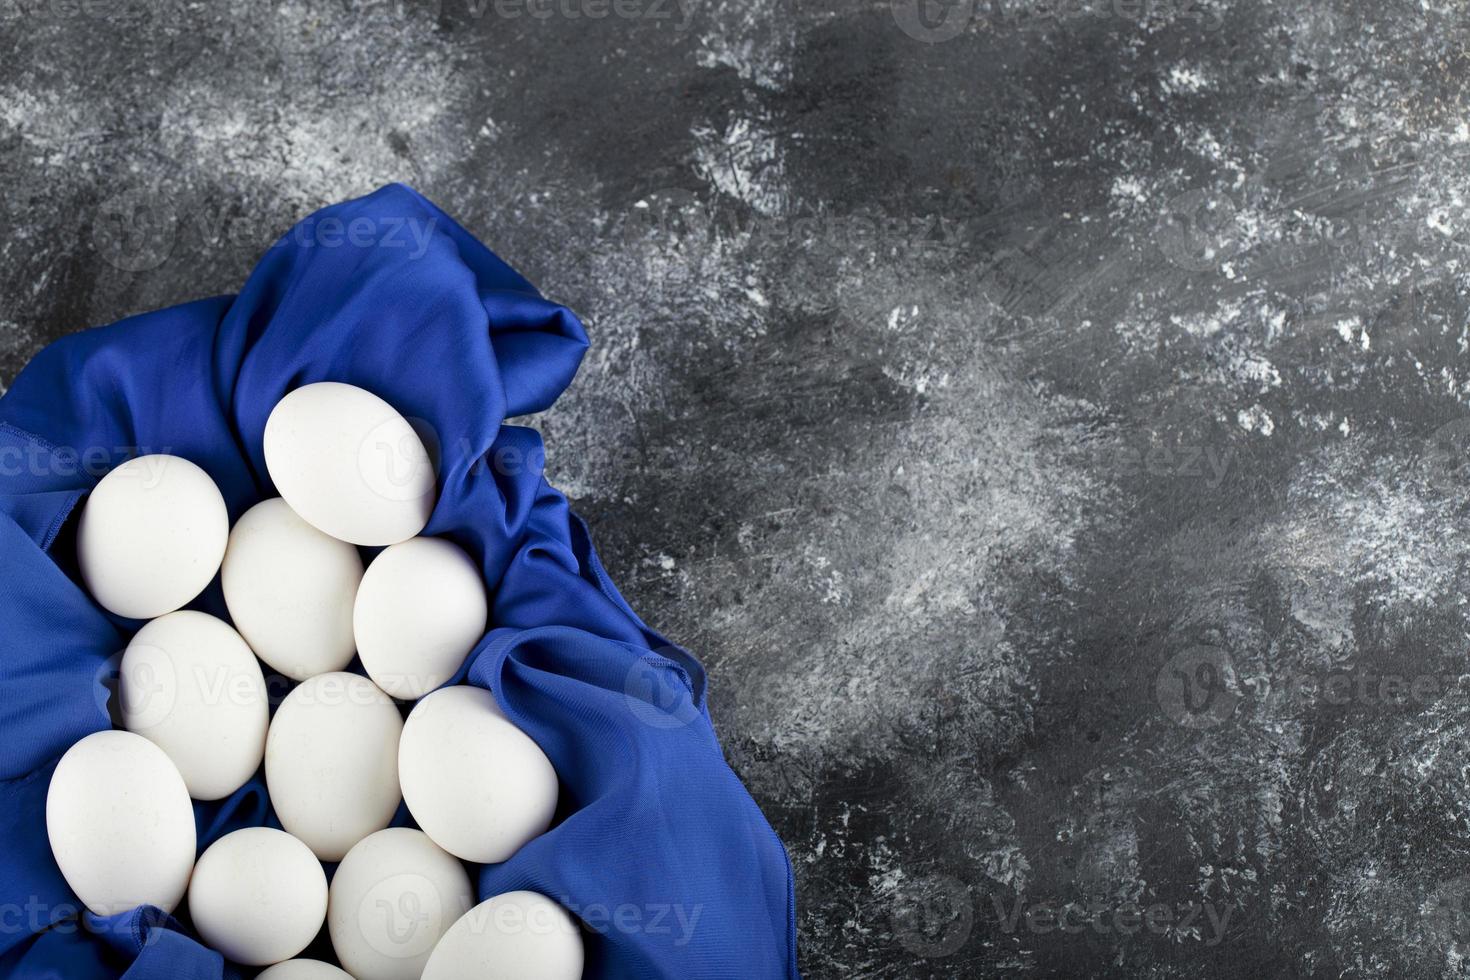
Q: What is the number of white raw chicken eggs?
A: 12